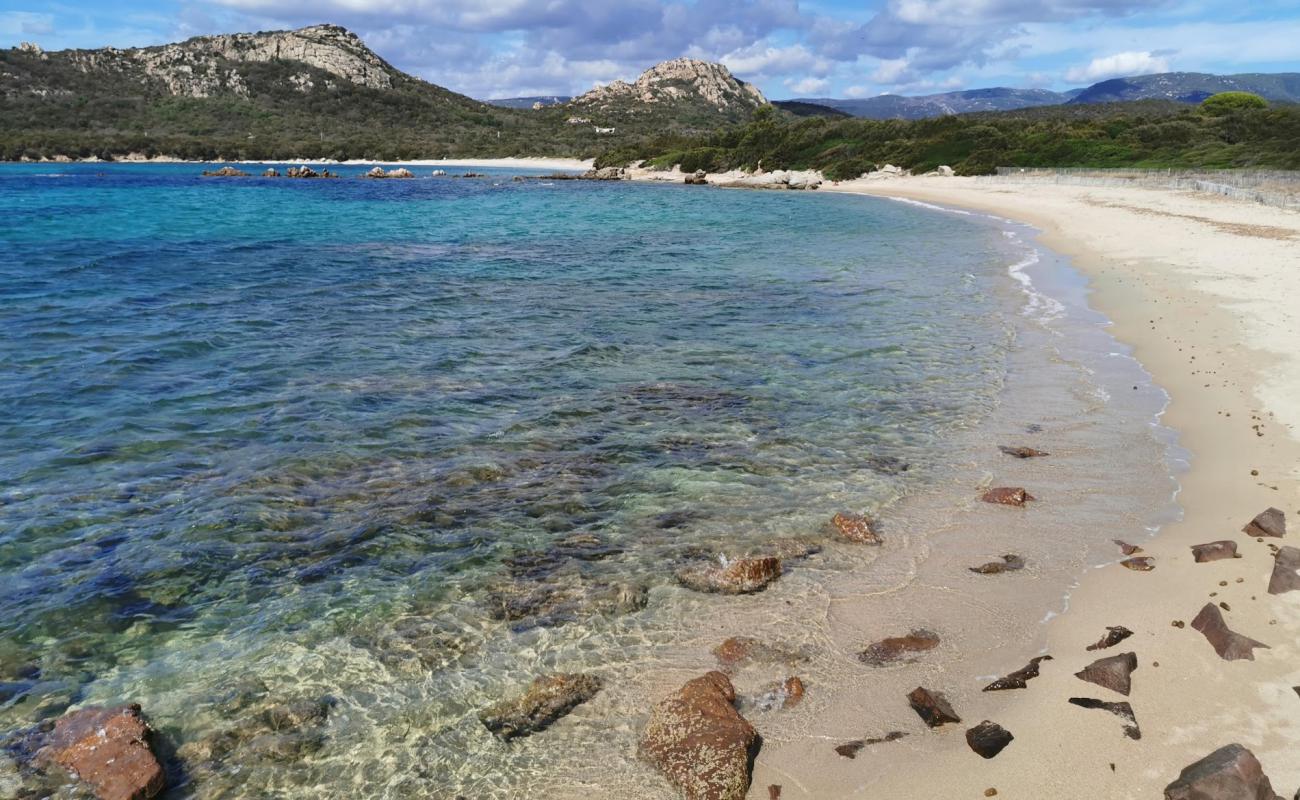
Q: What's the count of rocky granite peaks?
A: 2